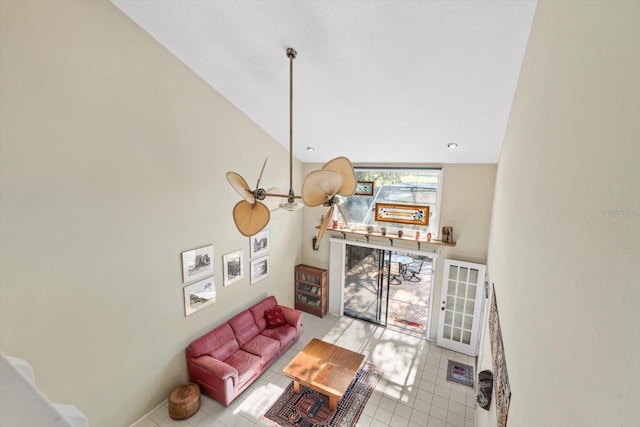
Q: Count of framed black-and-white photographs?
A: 5